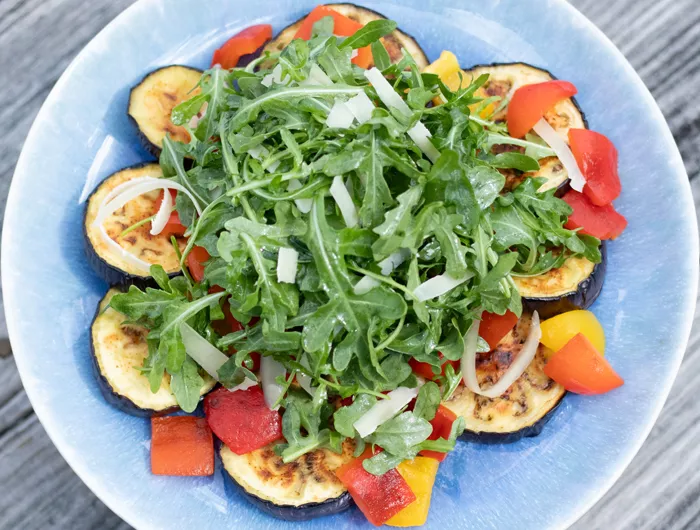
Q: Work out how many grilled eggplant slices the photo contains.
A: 8